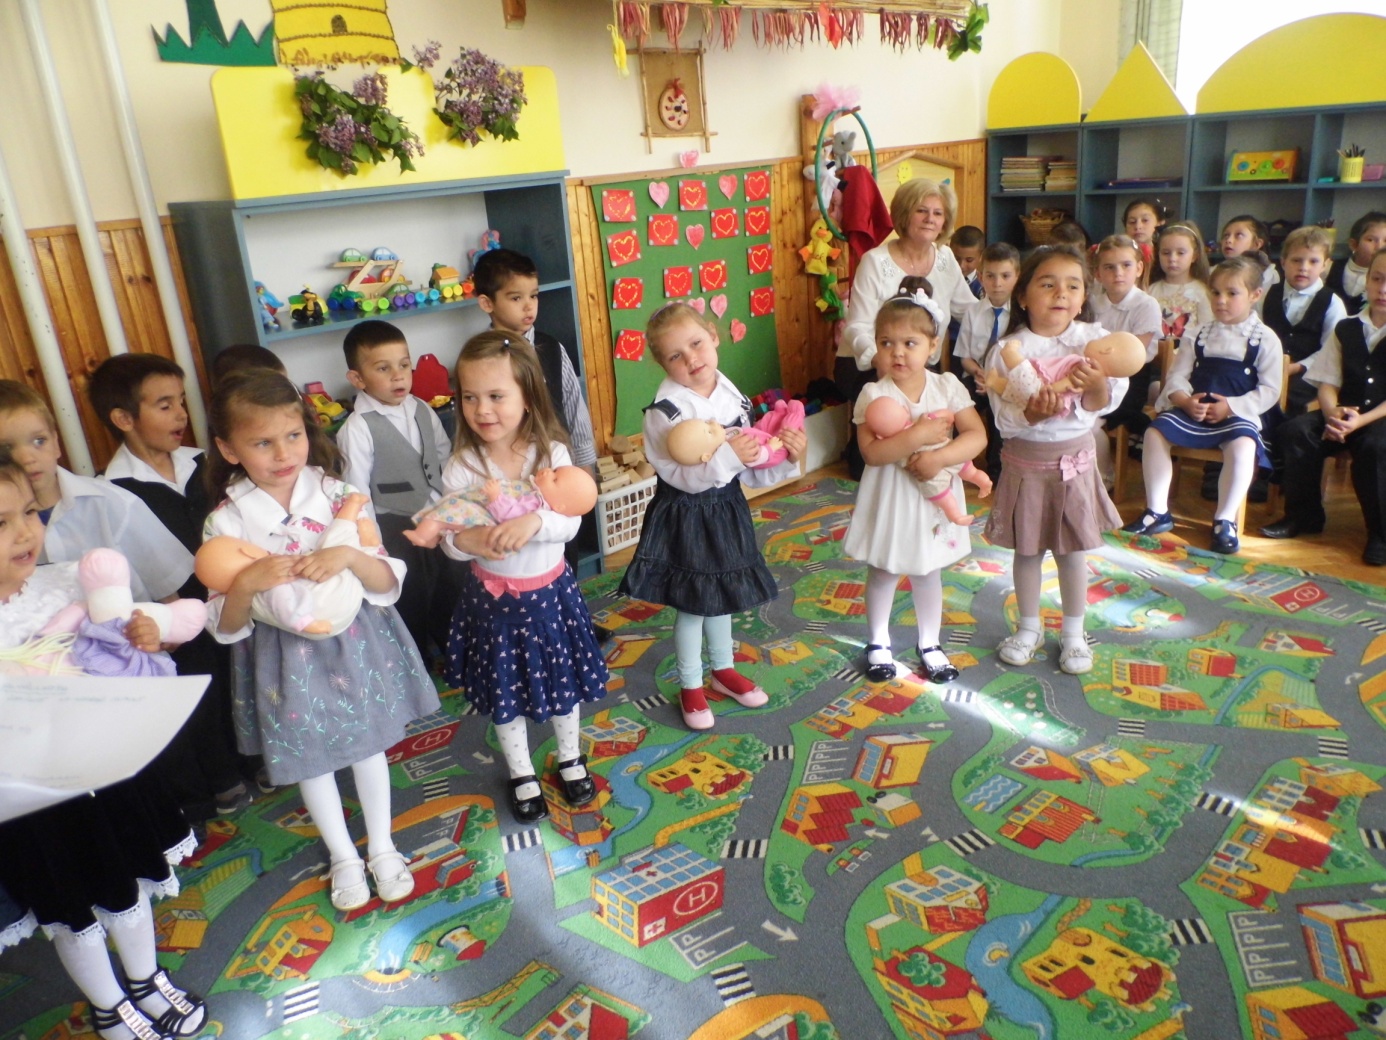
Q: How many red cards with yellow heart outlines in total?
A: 13